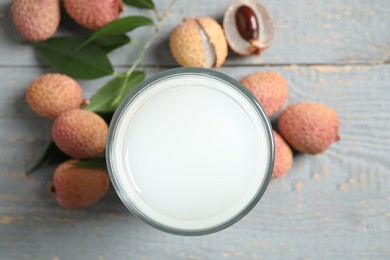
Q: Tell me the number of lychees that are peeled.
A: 2